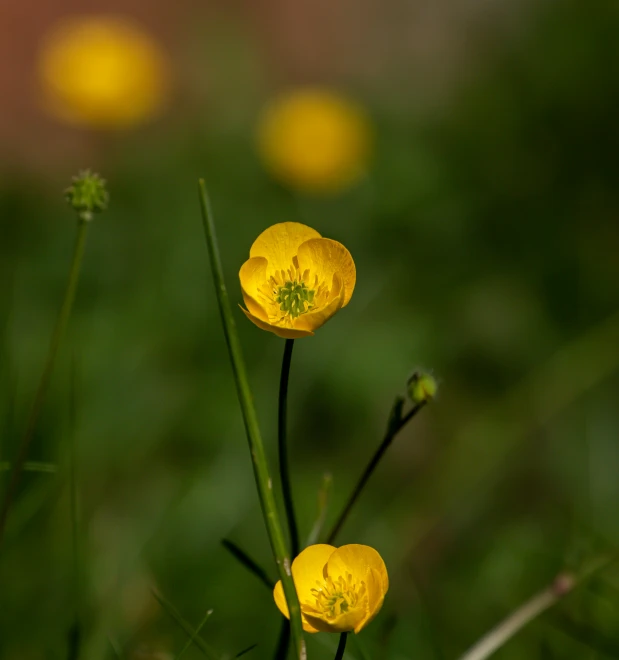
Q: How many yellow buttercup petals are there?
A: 10